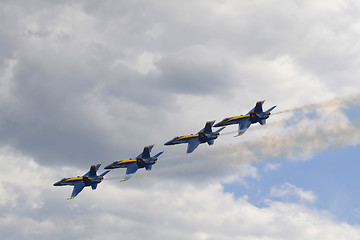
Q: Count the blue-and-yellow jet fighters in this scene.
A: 4